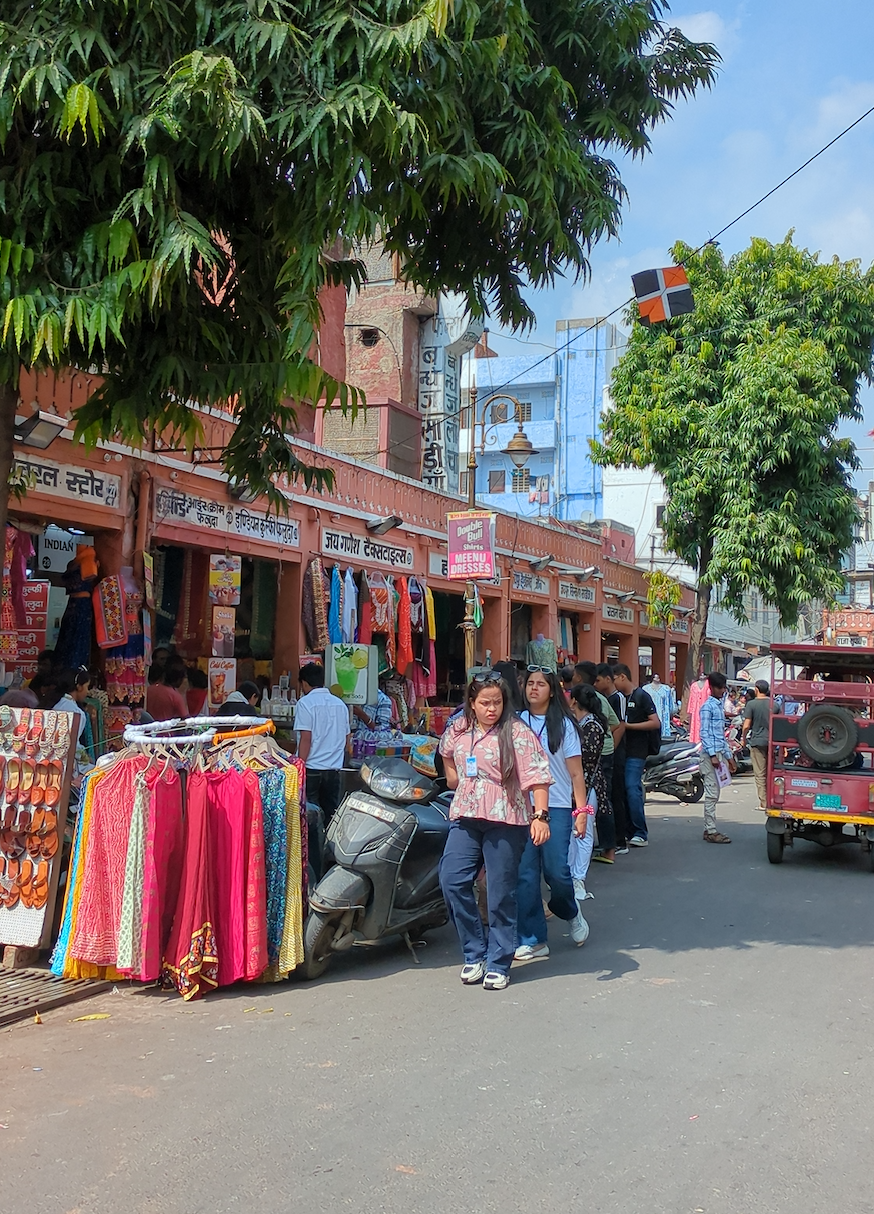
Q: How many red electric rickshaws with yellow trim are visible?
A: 1